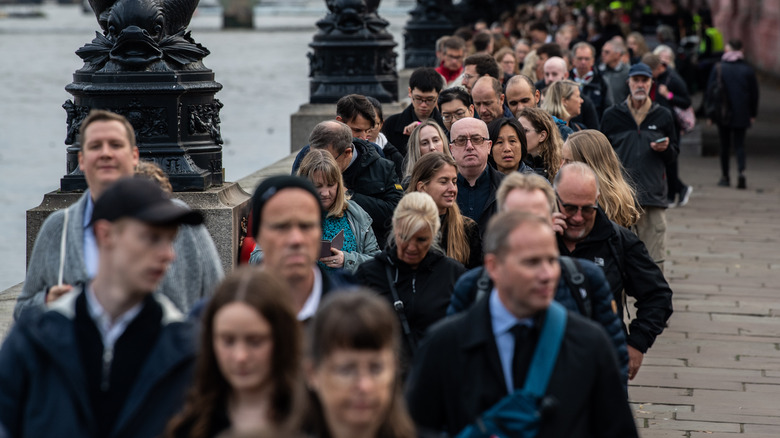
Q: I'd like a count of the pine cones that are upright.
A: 0